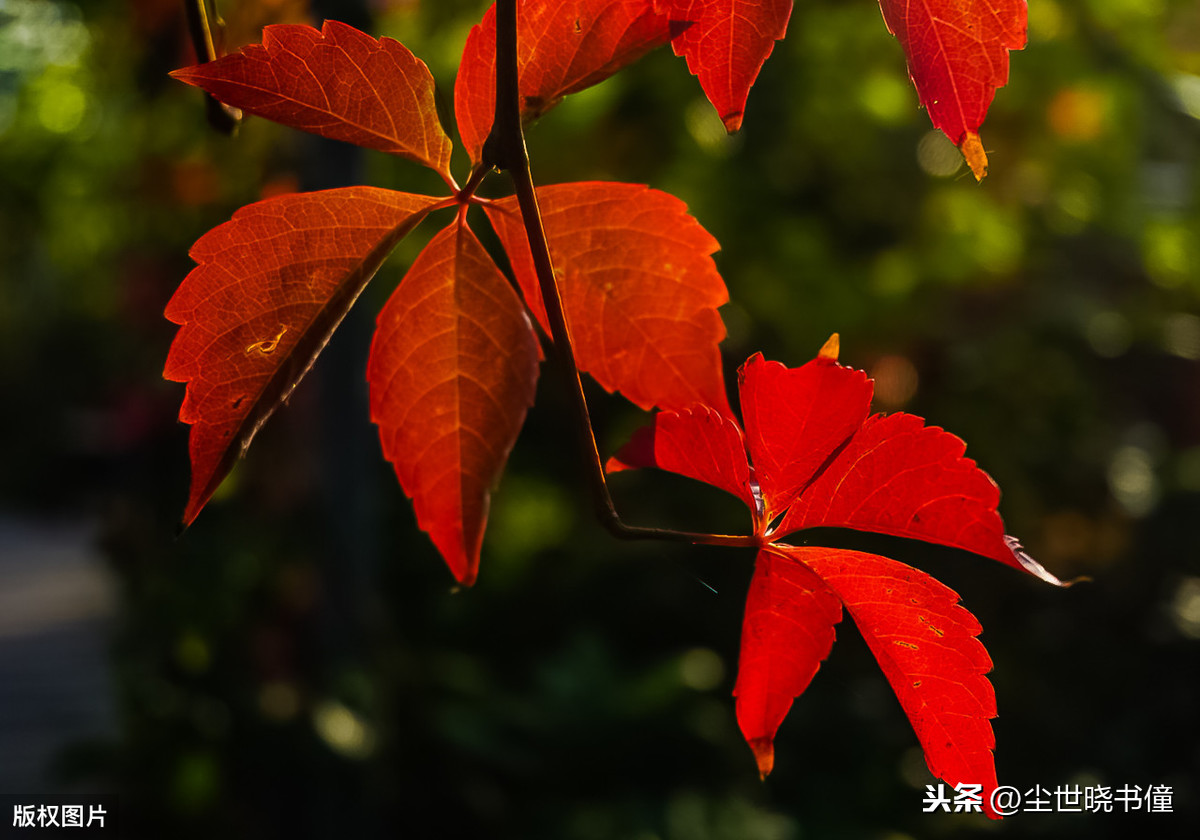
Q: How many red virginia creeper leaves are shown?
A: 12